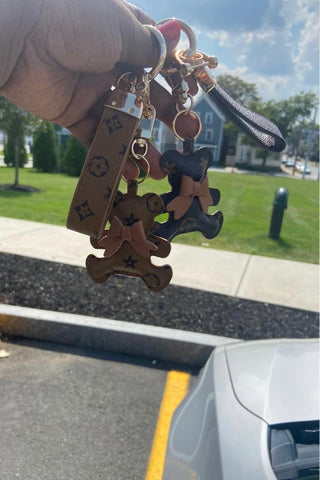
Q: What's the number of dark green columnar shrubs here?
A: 3